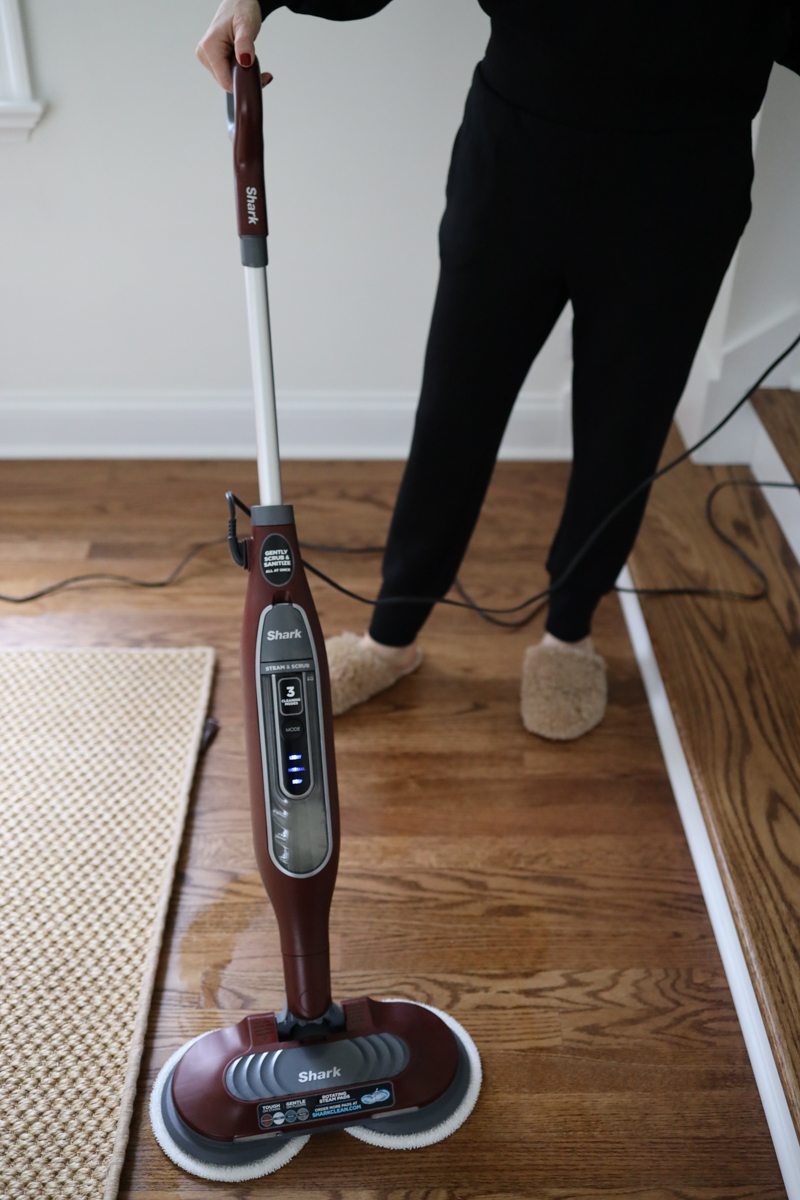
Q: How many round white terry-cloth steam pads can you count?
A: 2